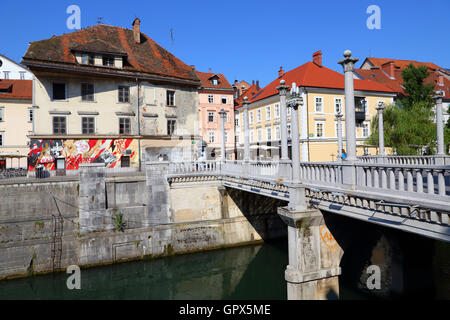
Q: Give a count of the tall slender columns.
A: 8